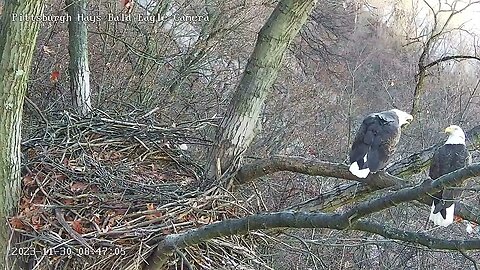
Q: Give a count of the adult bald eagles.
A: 2